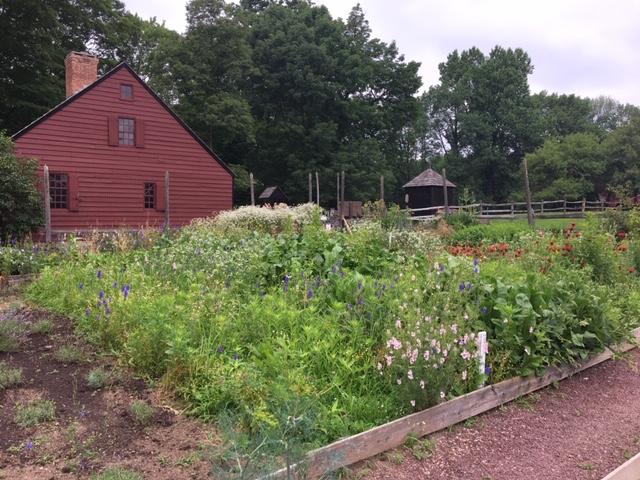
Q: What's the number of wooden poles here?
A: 10